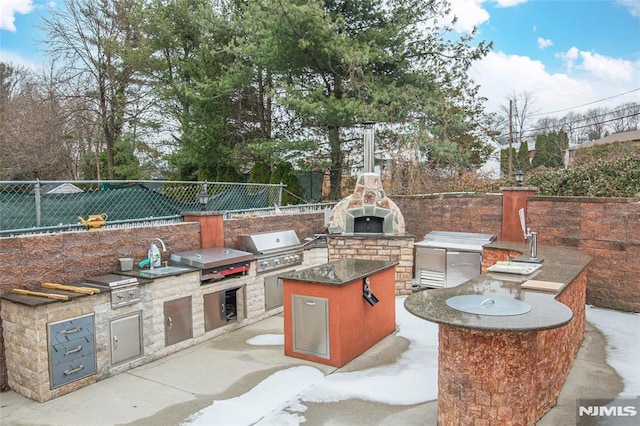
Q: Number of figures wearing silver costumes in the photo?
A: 0